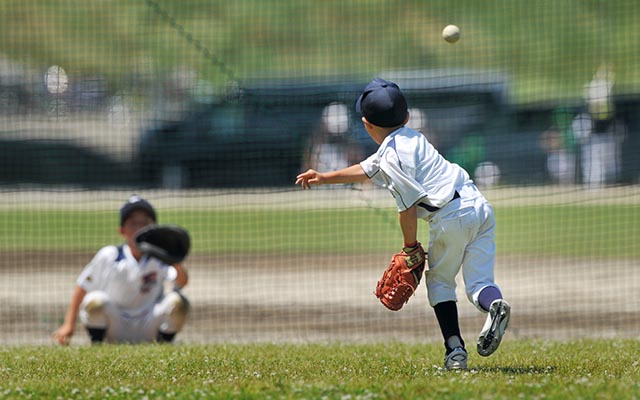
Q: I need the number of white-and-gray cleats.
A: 2